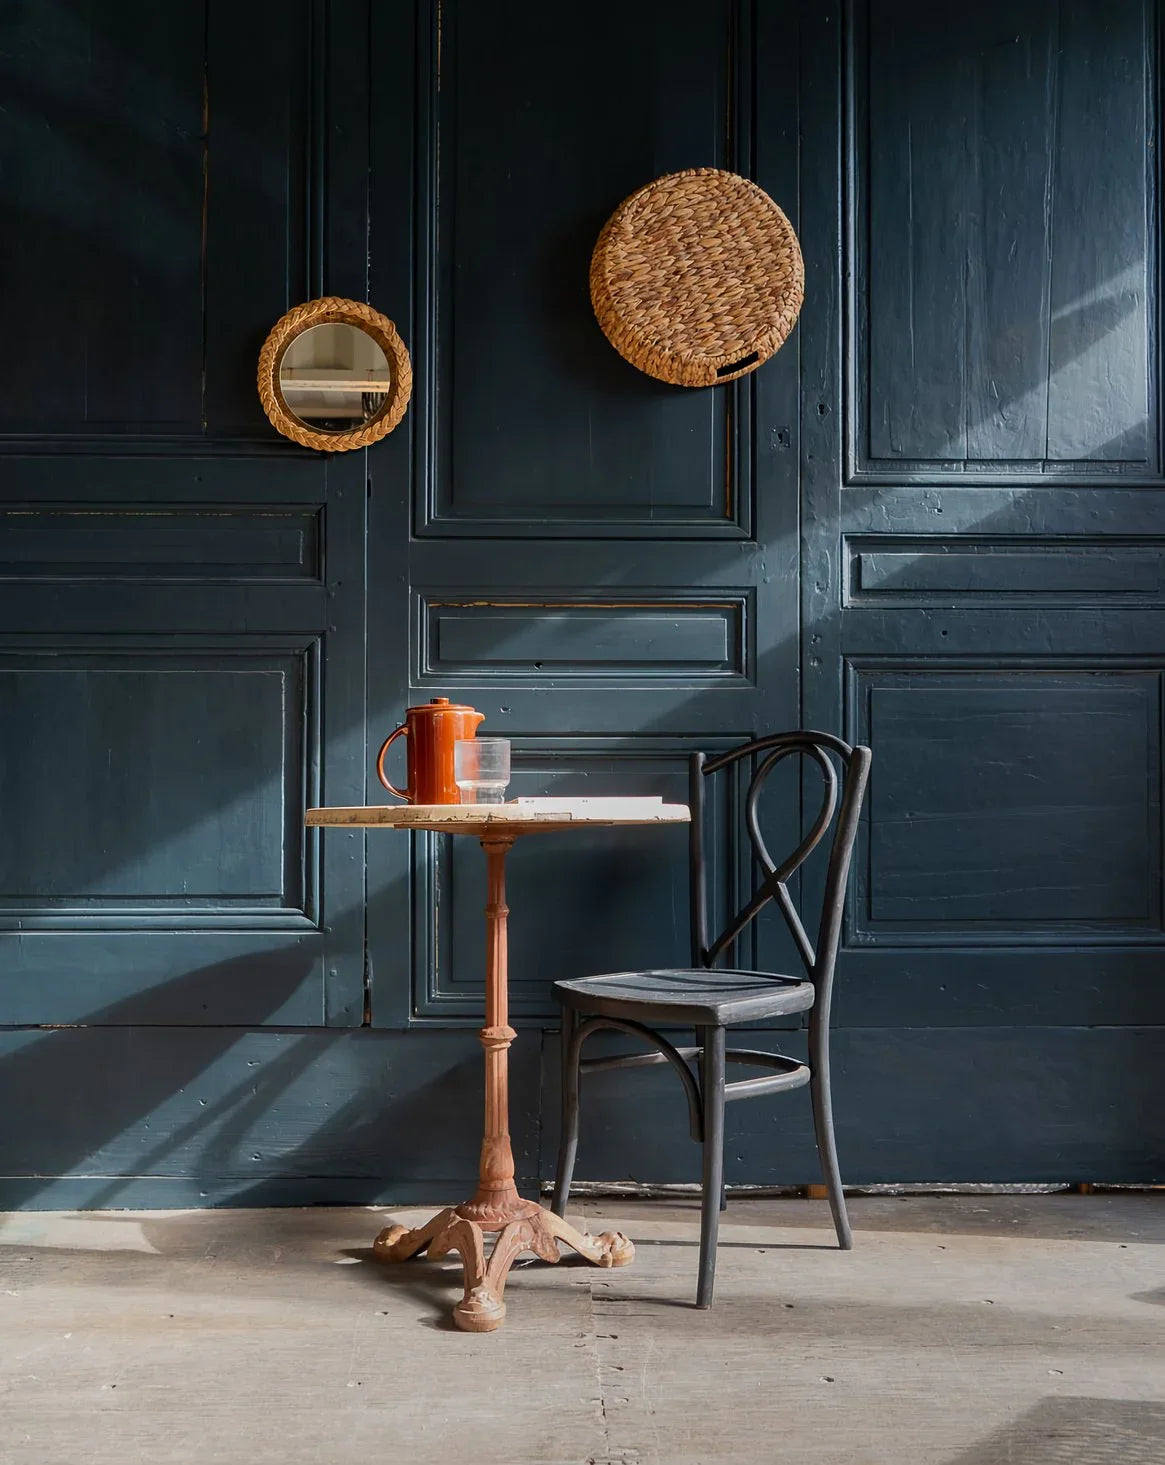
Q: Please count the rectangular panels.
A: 9